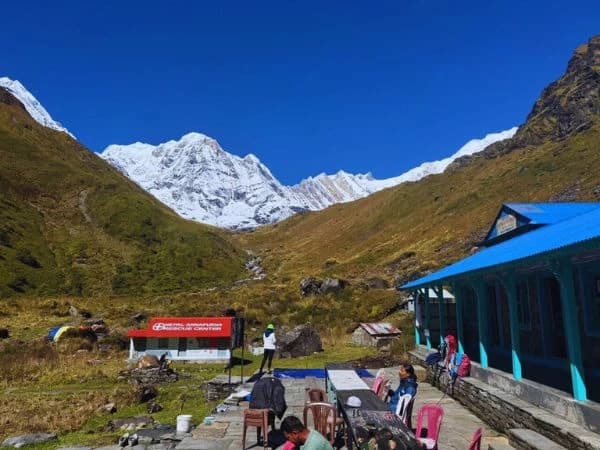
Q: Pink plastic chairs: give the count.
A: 3